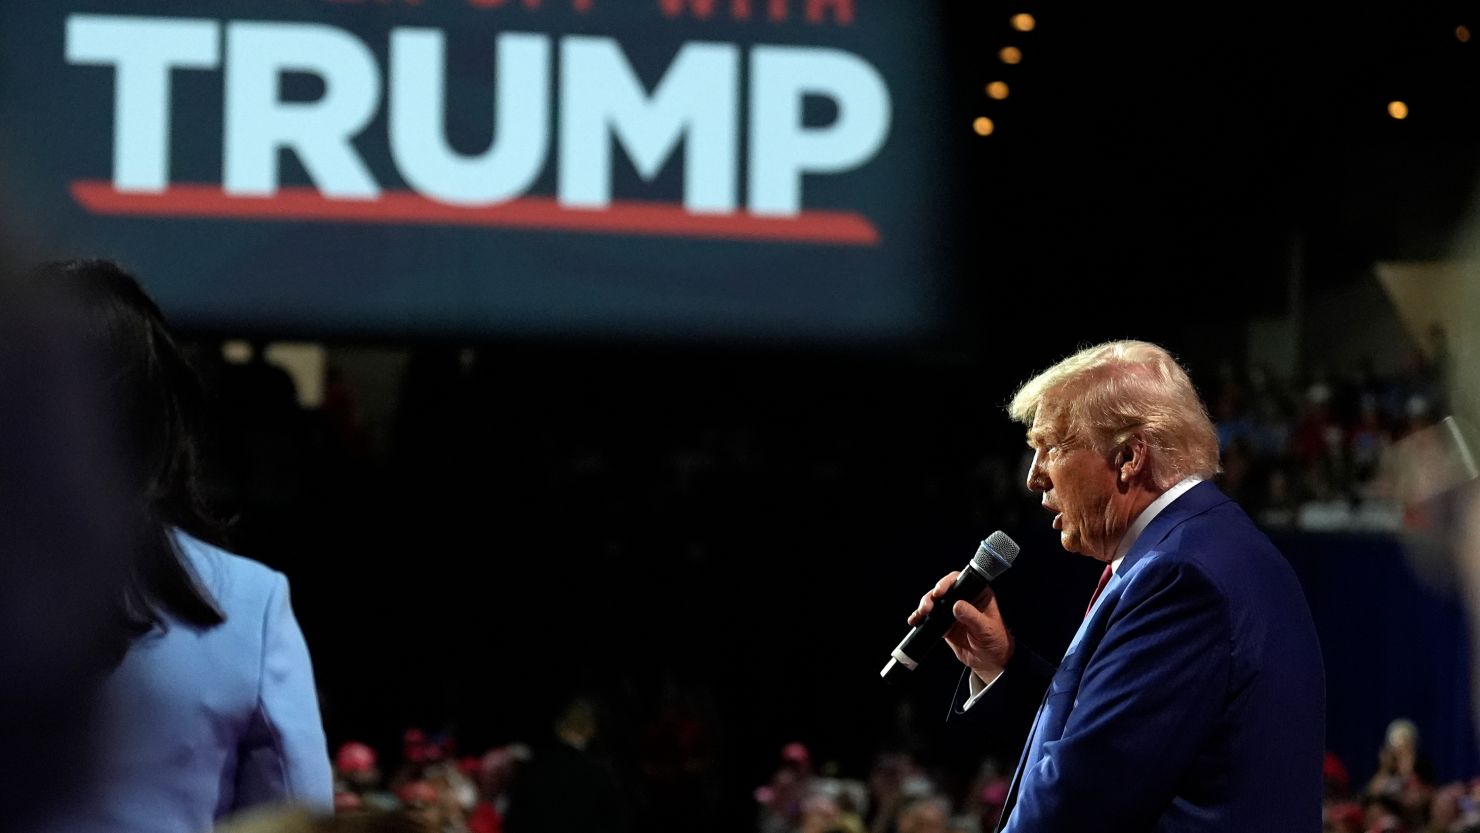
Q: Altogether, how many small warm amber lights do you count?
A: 6